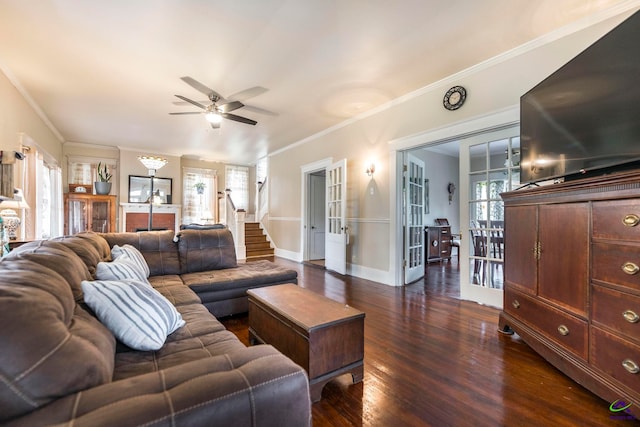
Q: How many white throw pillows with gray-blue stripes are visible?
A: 3